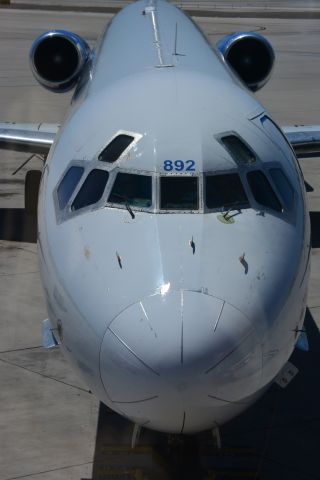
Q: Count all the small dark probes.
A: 3